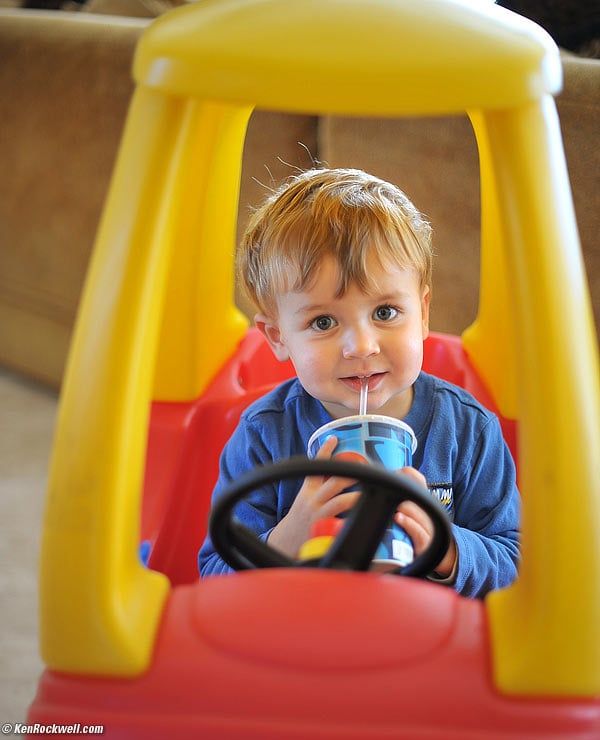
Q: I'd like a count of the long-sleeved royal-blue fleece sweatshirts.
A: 1